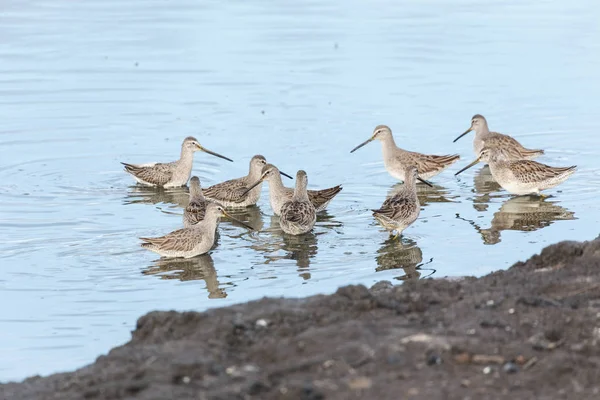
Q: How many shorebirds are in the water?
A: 10